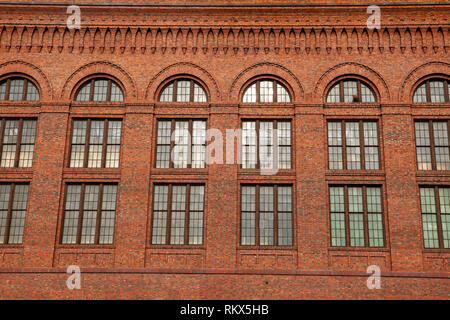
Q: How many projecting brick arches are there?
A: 6